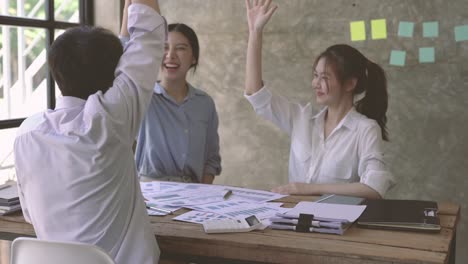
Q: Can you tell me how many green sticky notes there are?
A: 5